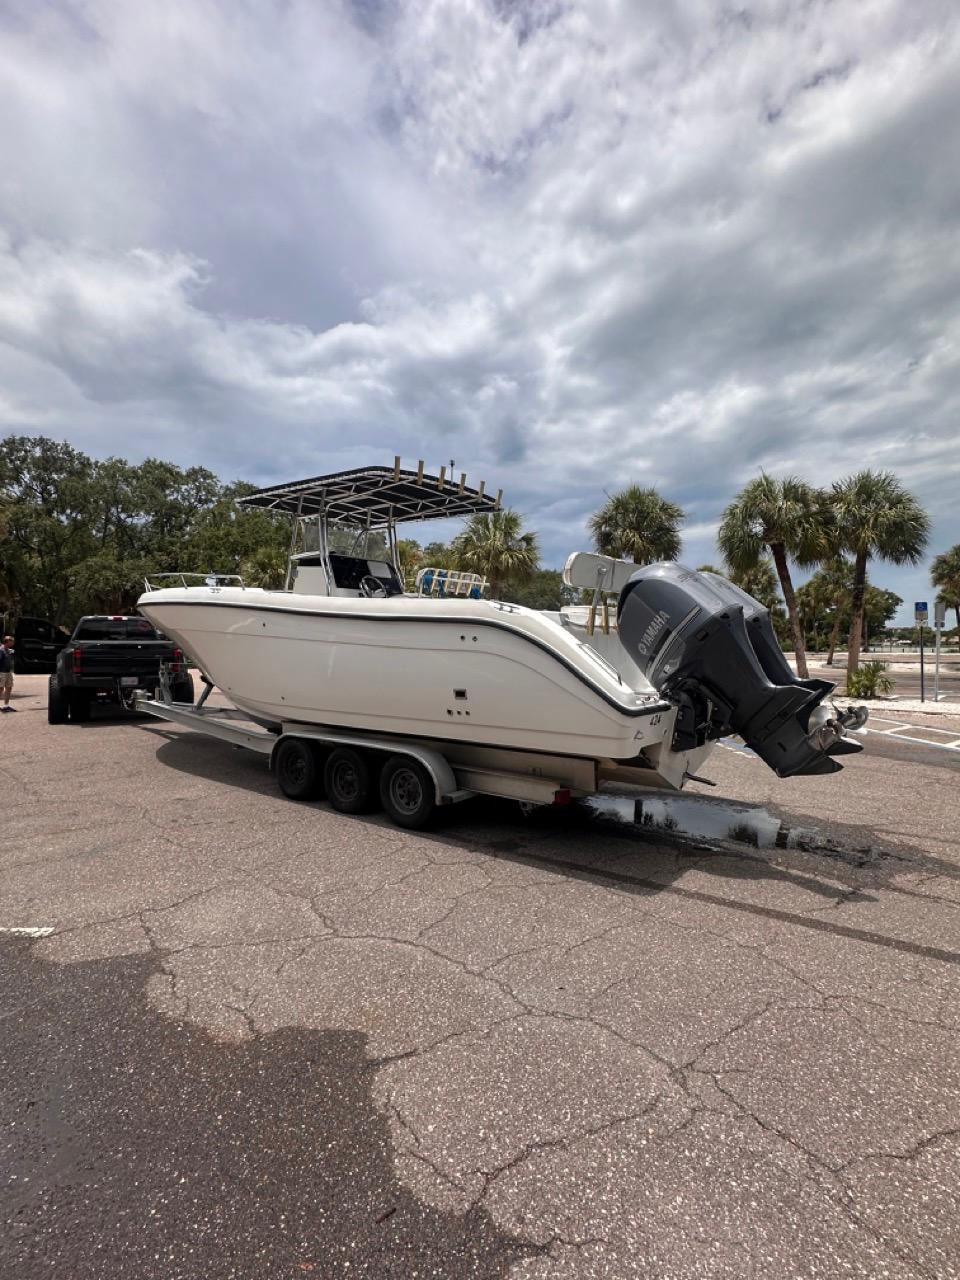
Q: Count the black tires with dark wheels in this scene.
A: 3